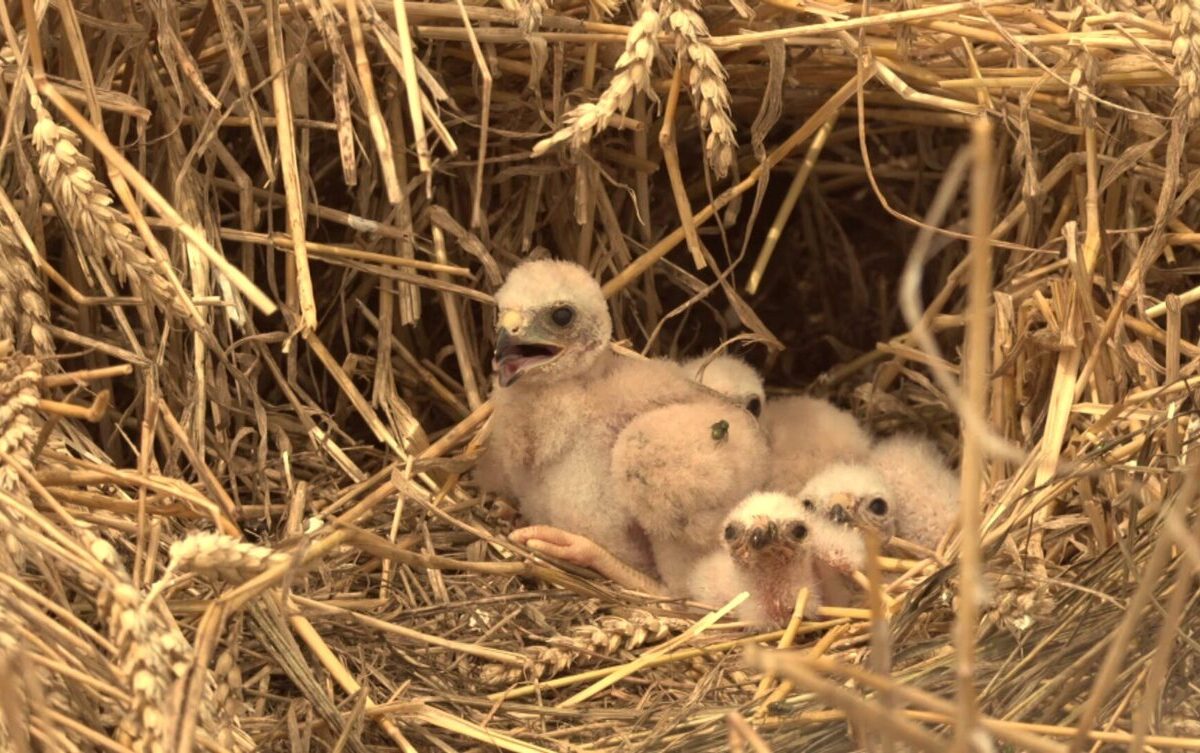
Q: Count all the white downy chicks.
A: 4